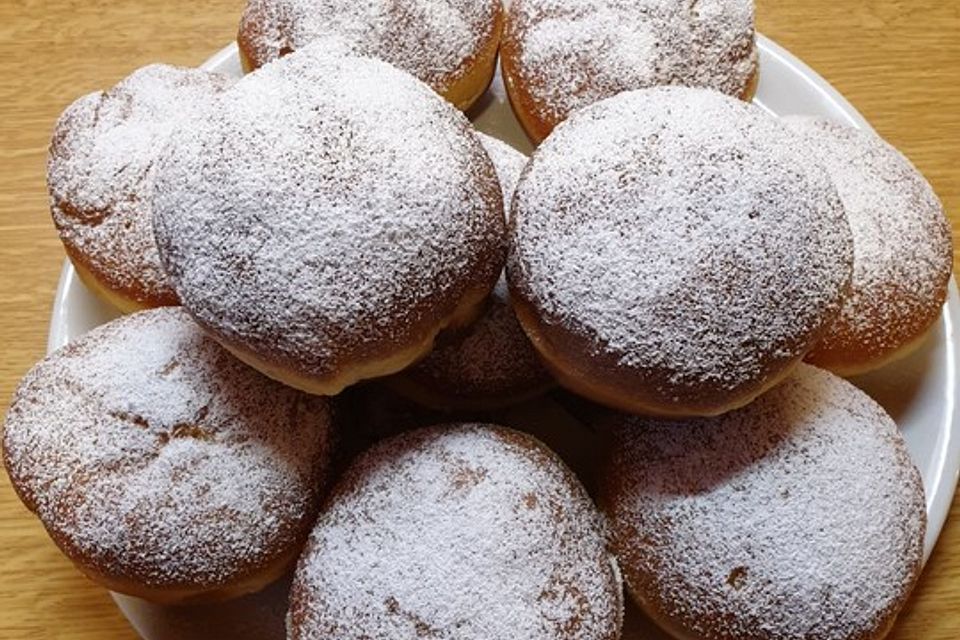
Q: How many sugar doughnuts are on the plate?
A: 10